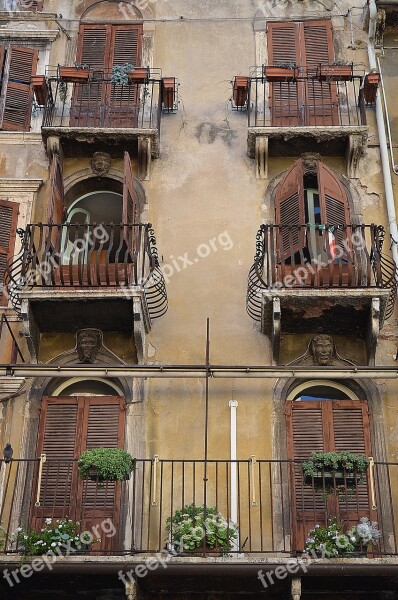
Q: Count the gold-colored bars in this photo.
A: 4